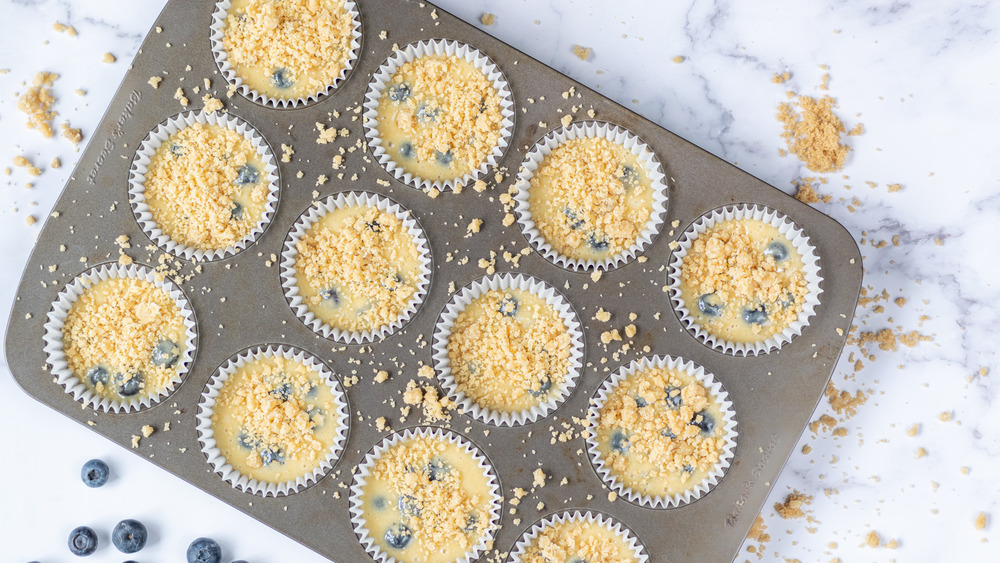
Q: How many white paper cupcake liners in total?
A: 12